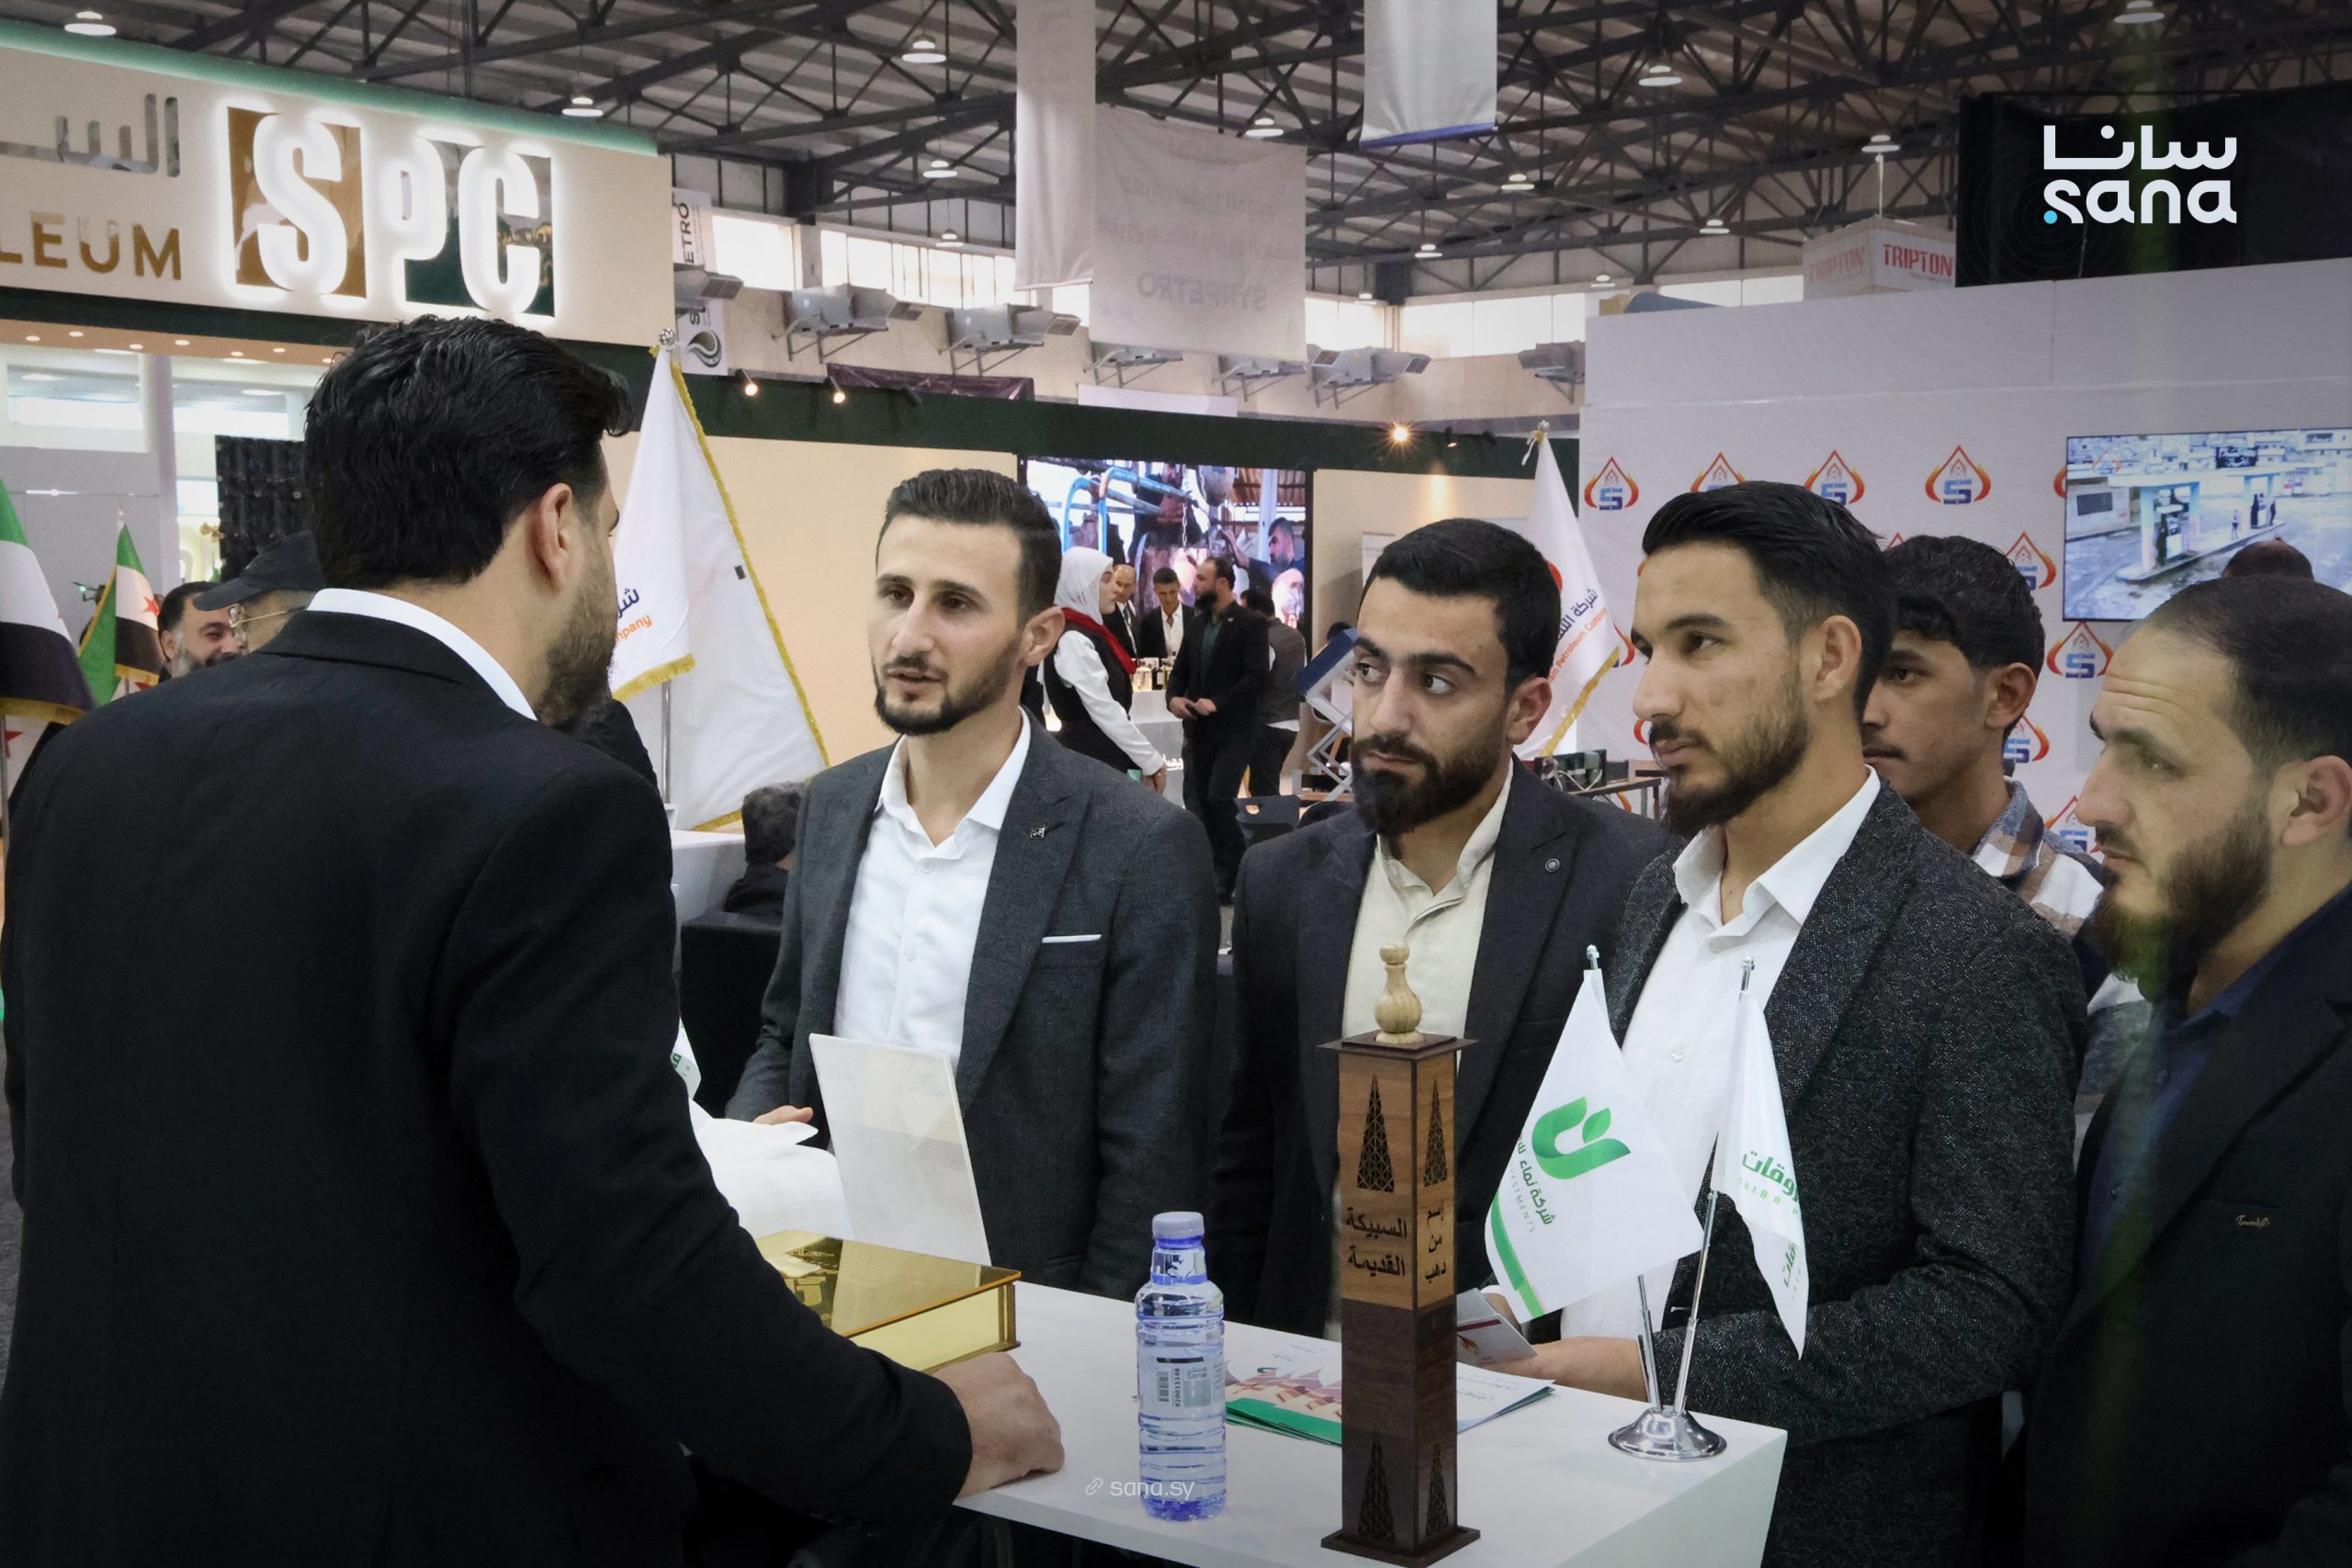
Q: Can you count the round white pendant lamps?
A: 14